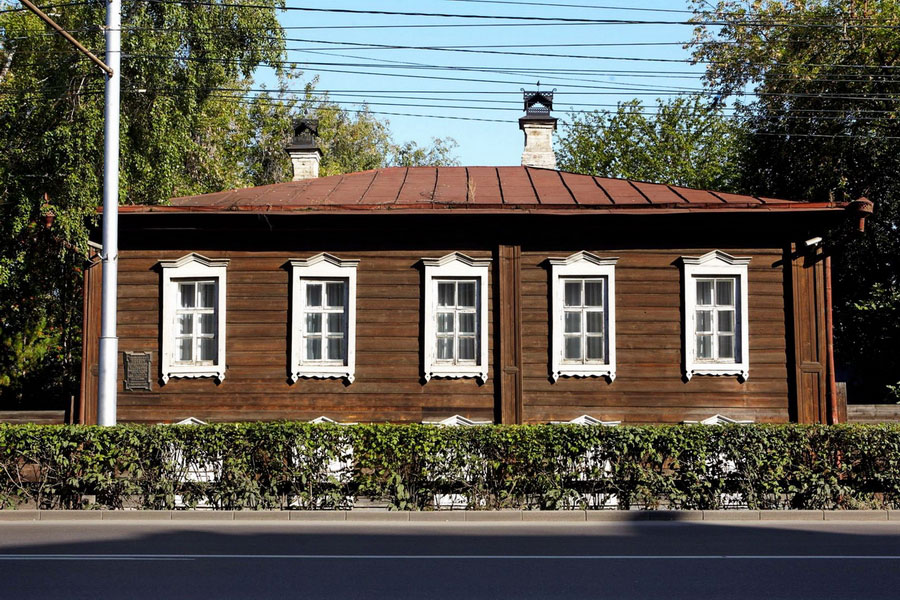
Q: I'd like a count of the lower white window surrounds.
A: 5